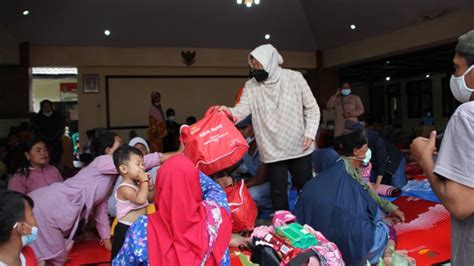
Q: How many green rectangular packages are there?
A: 1